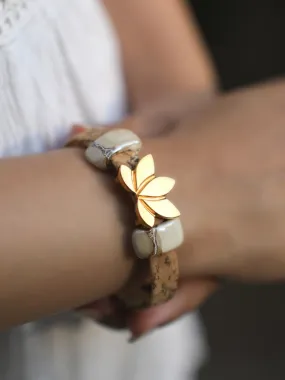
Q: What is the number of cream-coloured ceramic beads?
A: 2